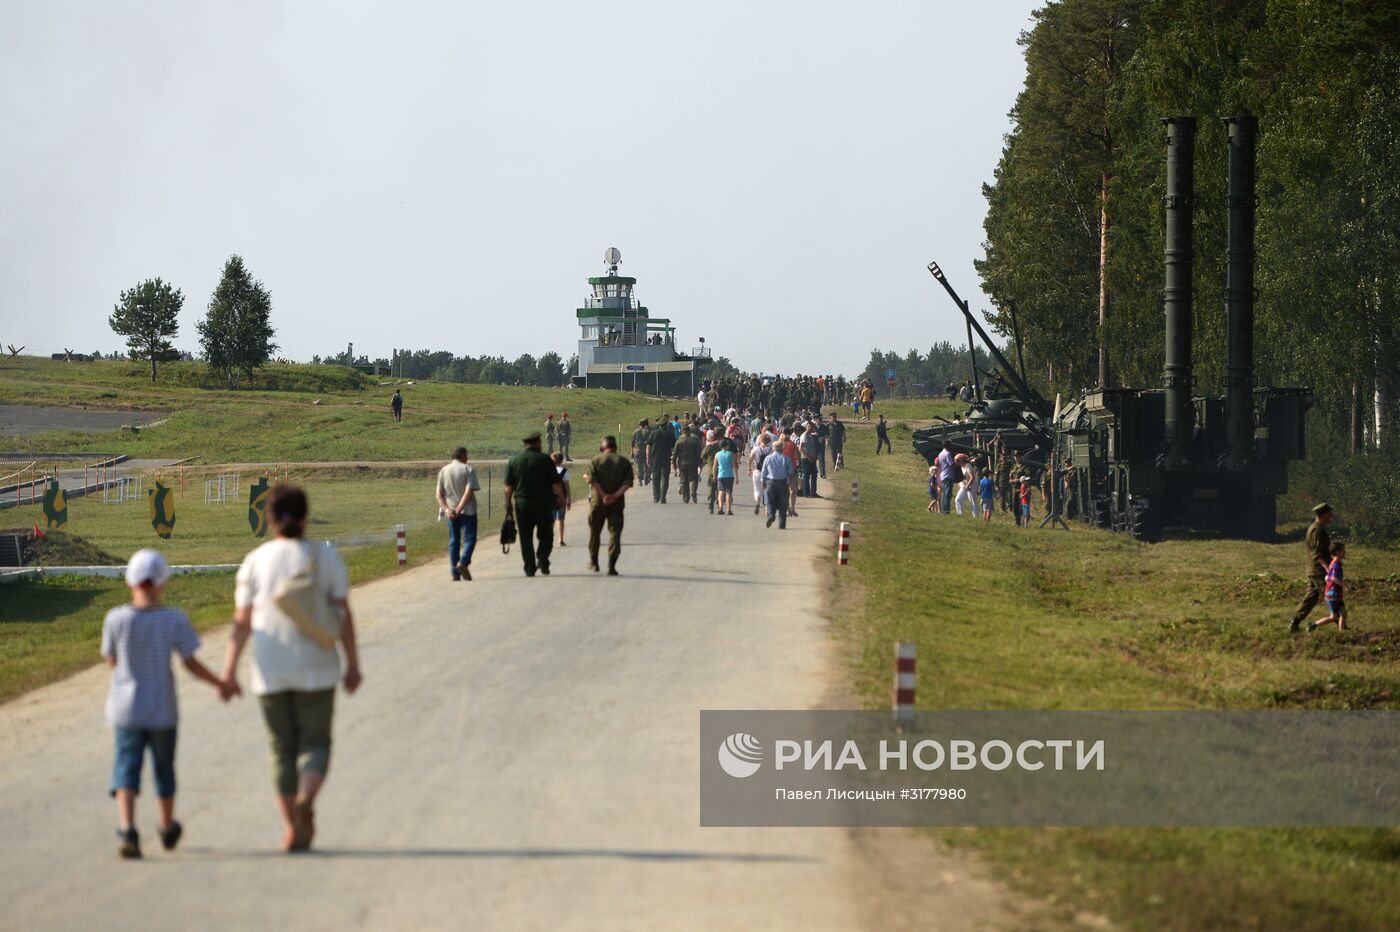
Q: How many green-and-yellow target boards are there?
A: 3